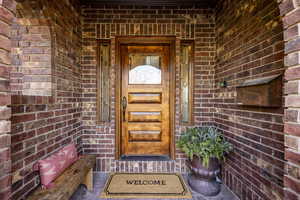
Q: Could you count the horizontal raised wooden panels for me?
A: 3